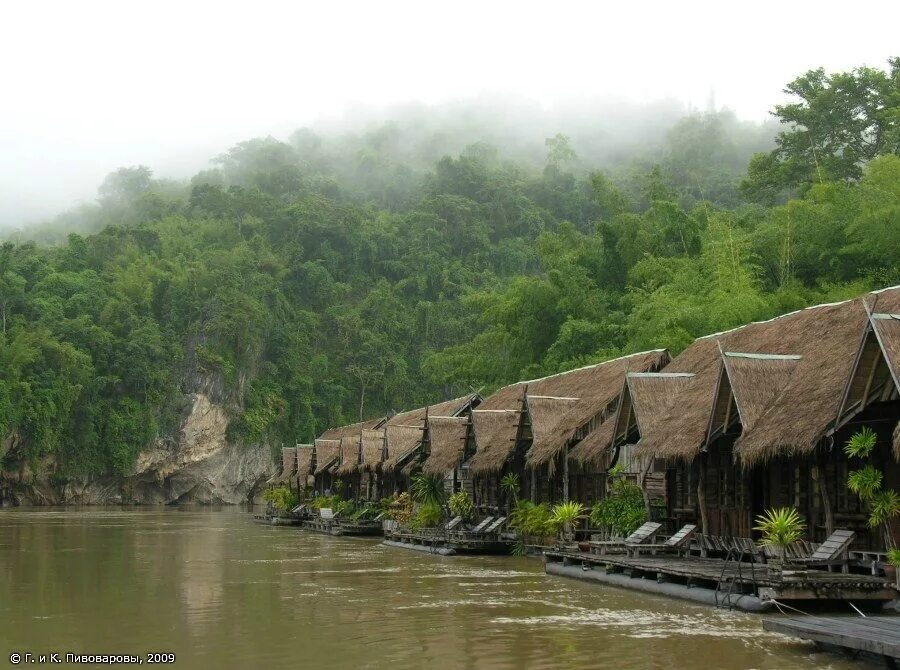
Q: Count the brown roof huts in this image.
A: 12